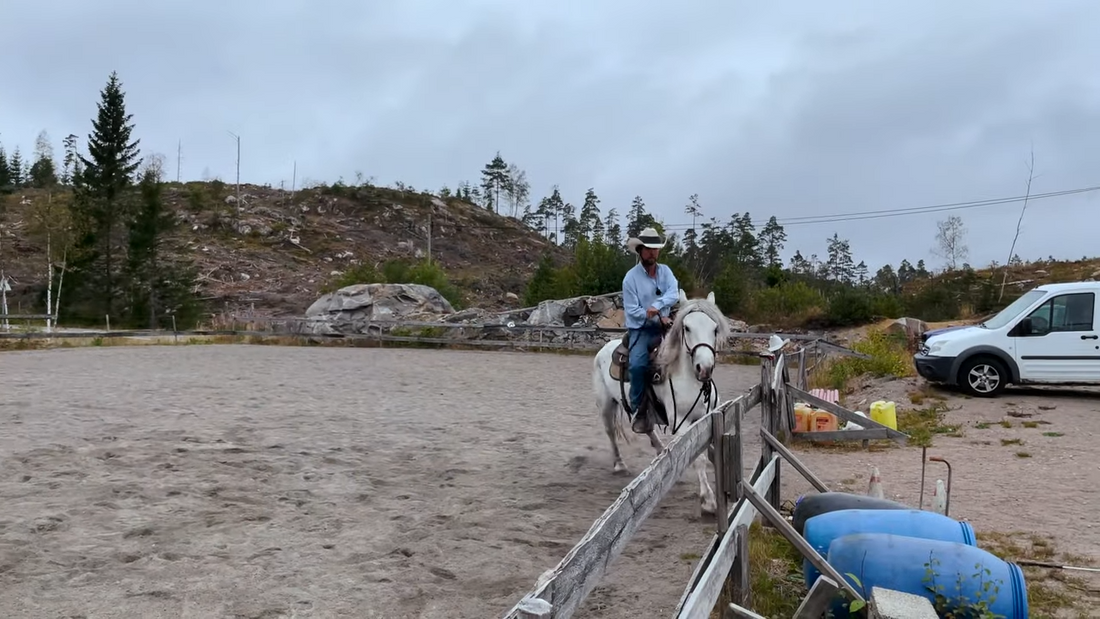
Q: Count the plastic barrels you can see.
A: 3